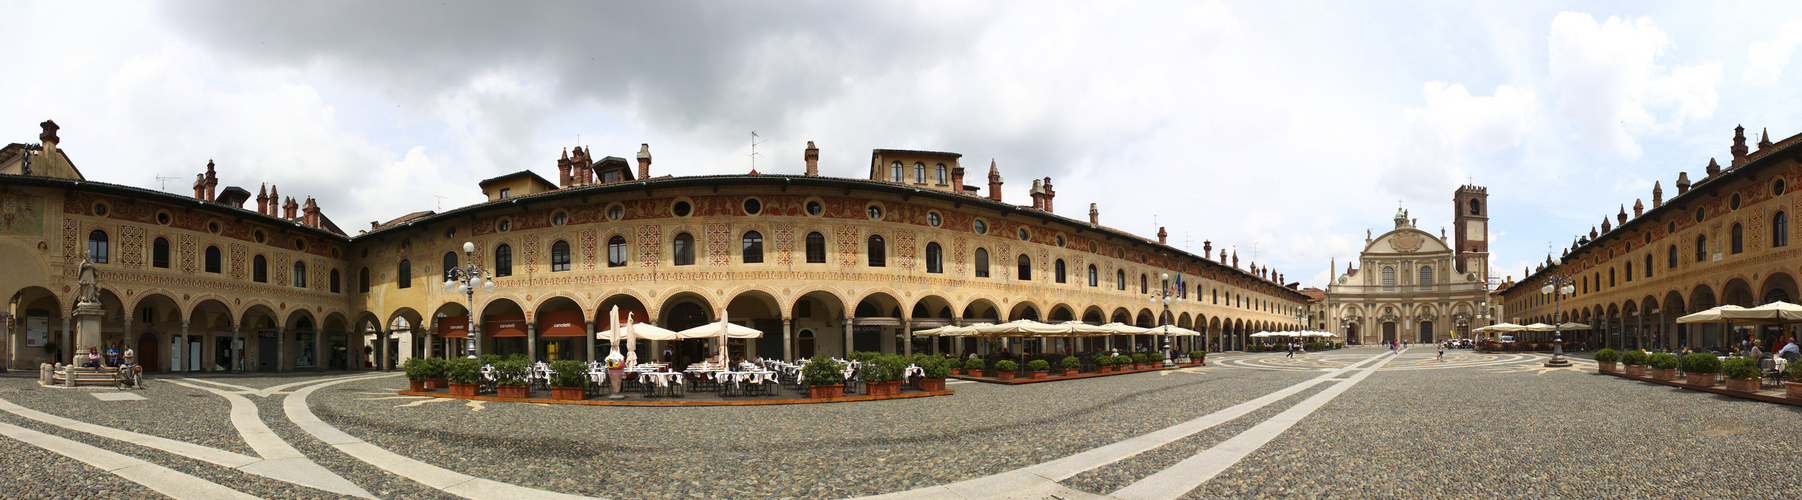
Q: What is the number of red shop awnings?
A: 4